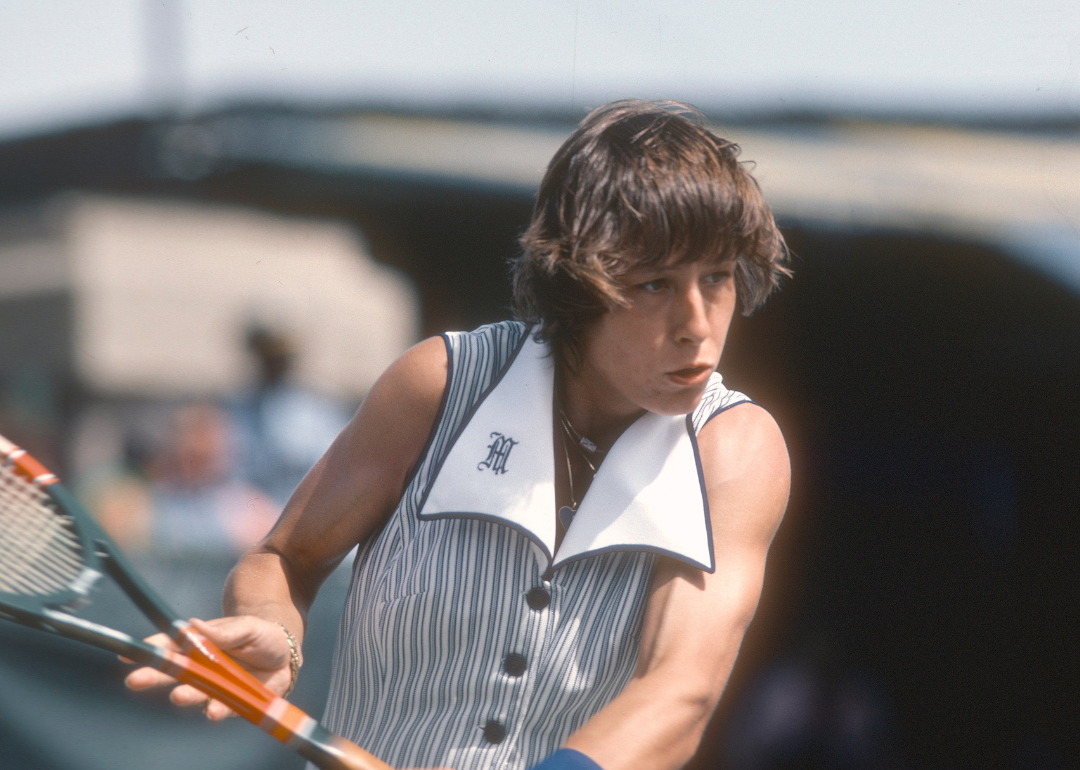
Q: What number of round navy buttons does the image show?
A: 3